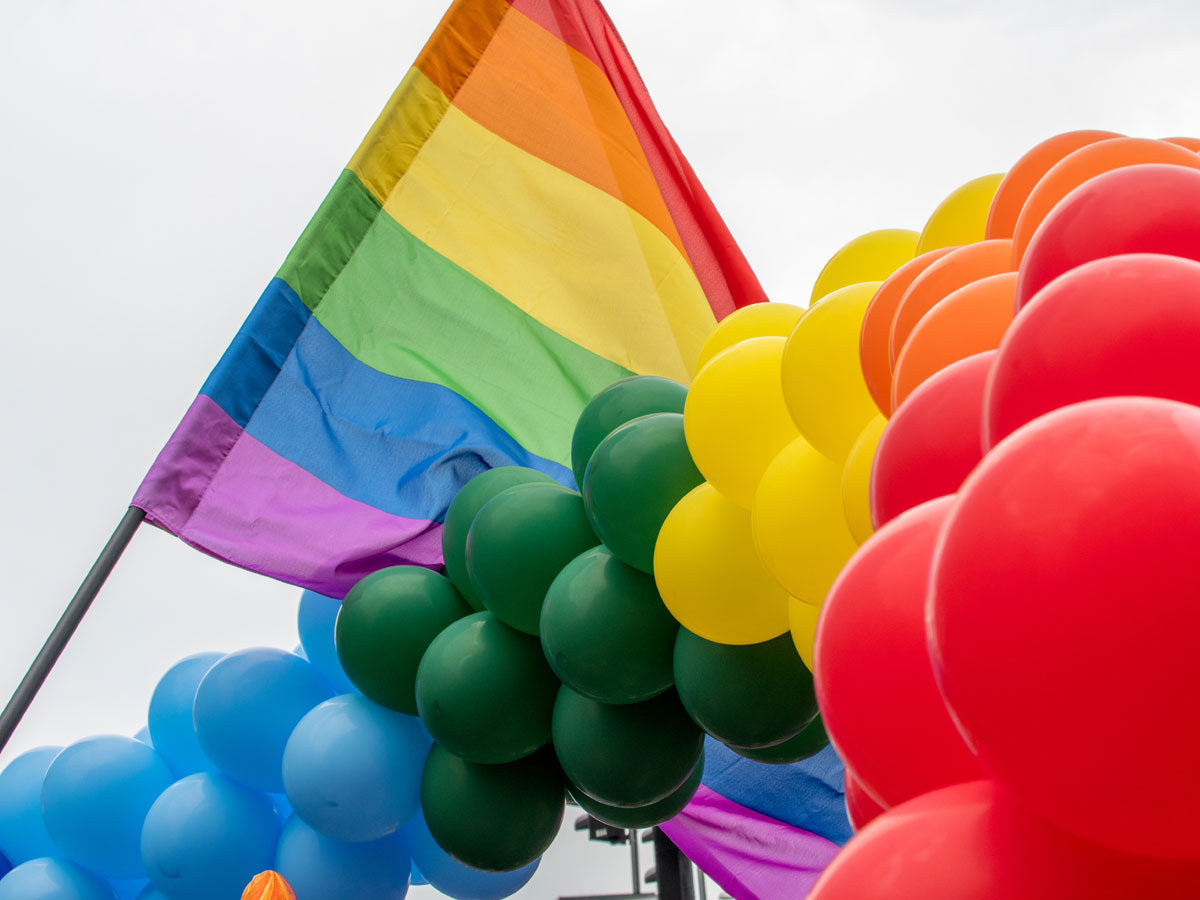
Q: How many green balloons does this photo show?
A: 12